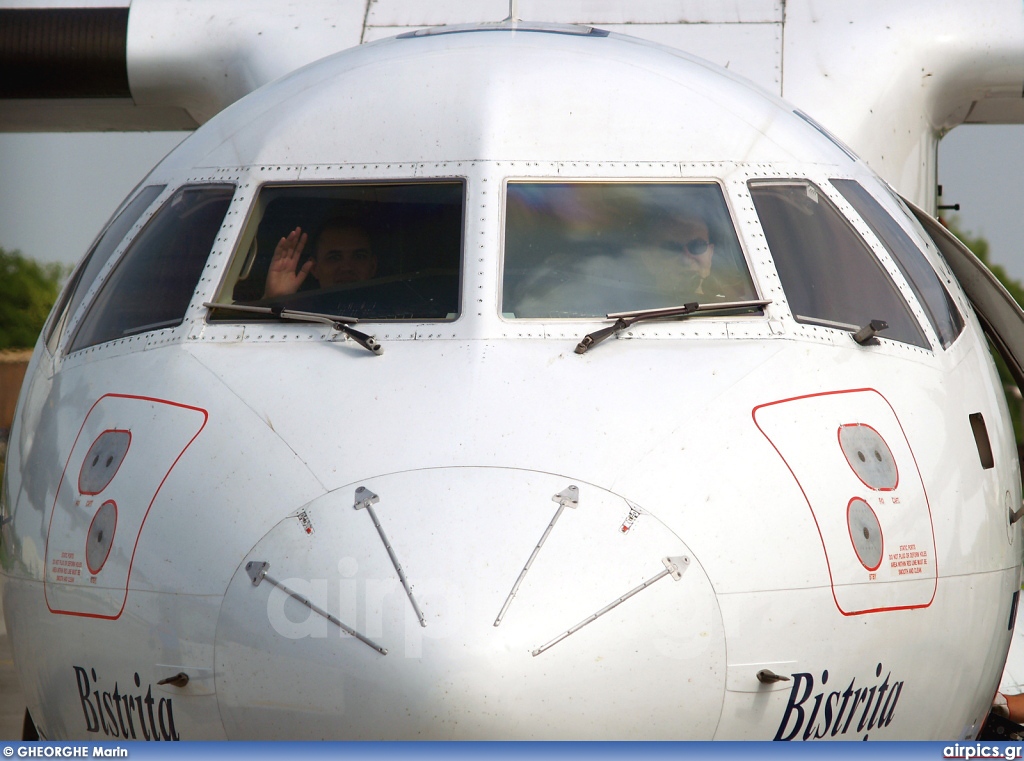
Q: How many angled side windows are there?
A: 4